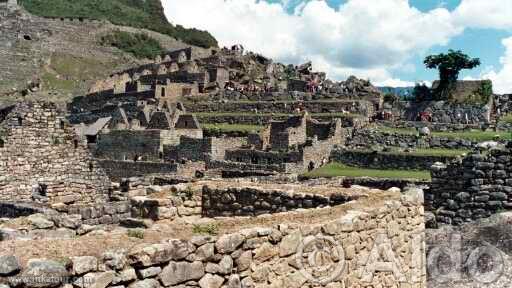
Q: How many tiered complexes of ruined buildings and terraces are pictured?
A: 1